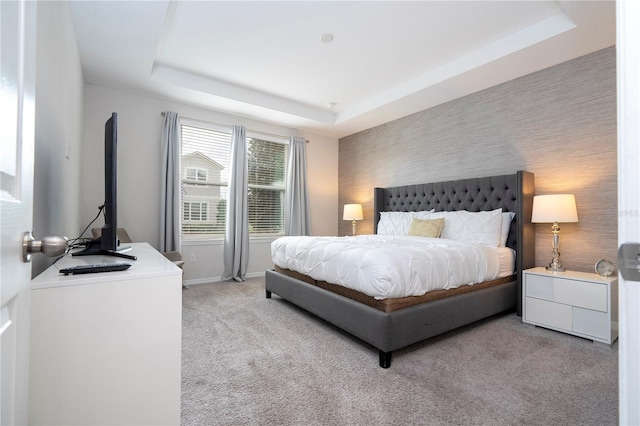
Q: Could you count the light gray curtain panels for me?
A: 3